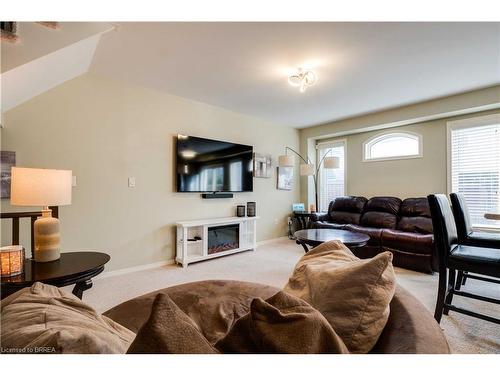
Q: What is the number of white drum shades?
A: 4